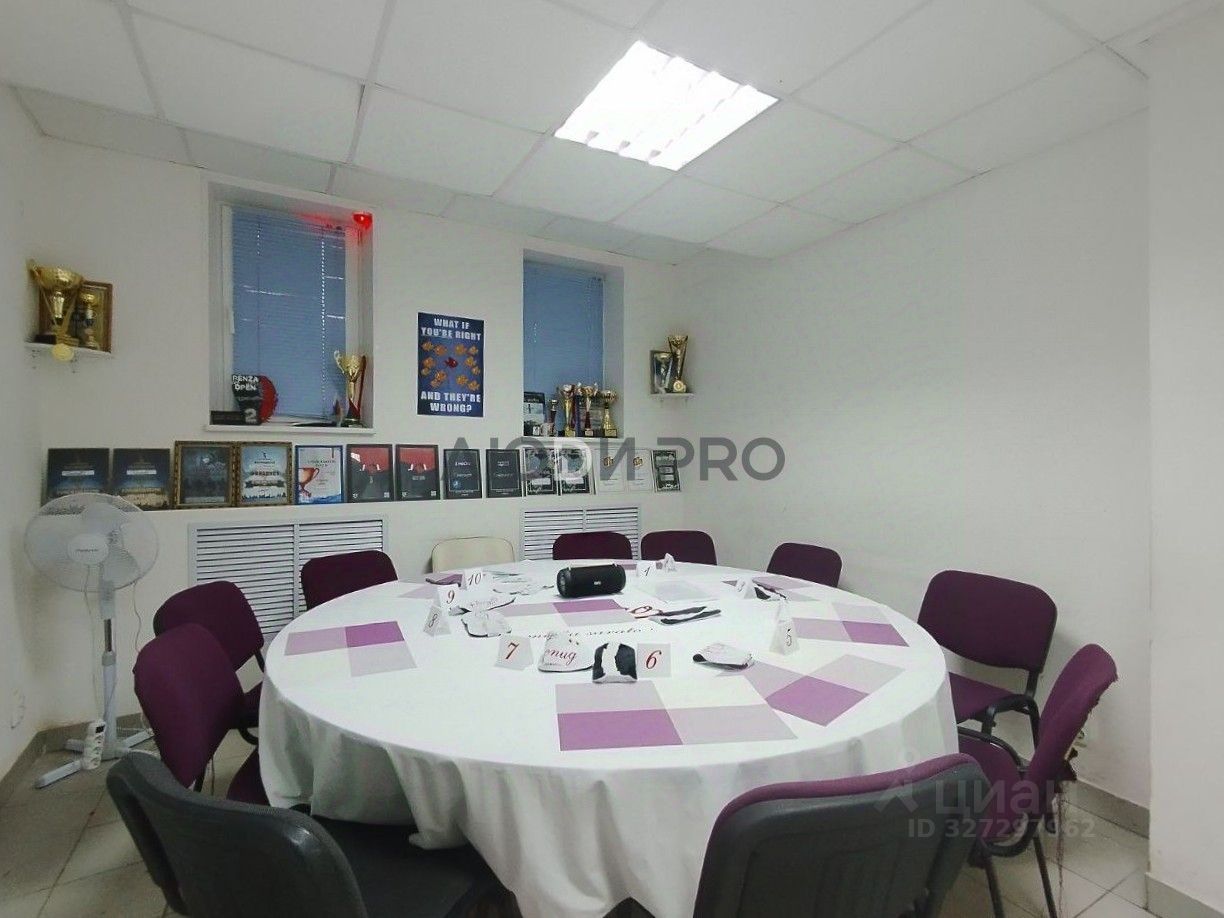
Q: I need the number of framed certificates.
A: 14